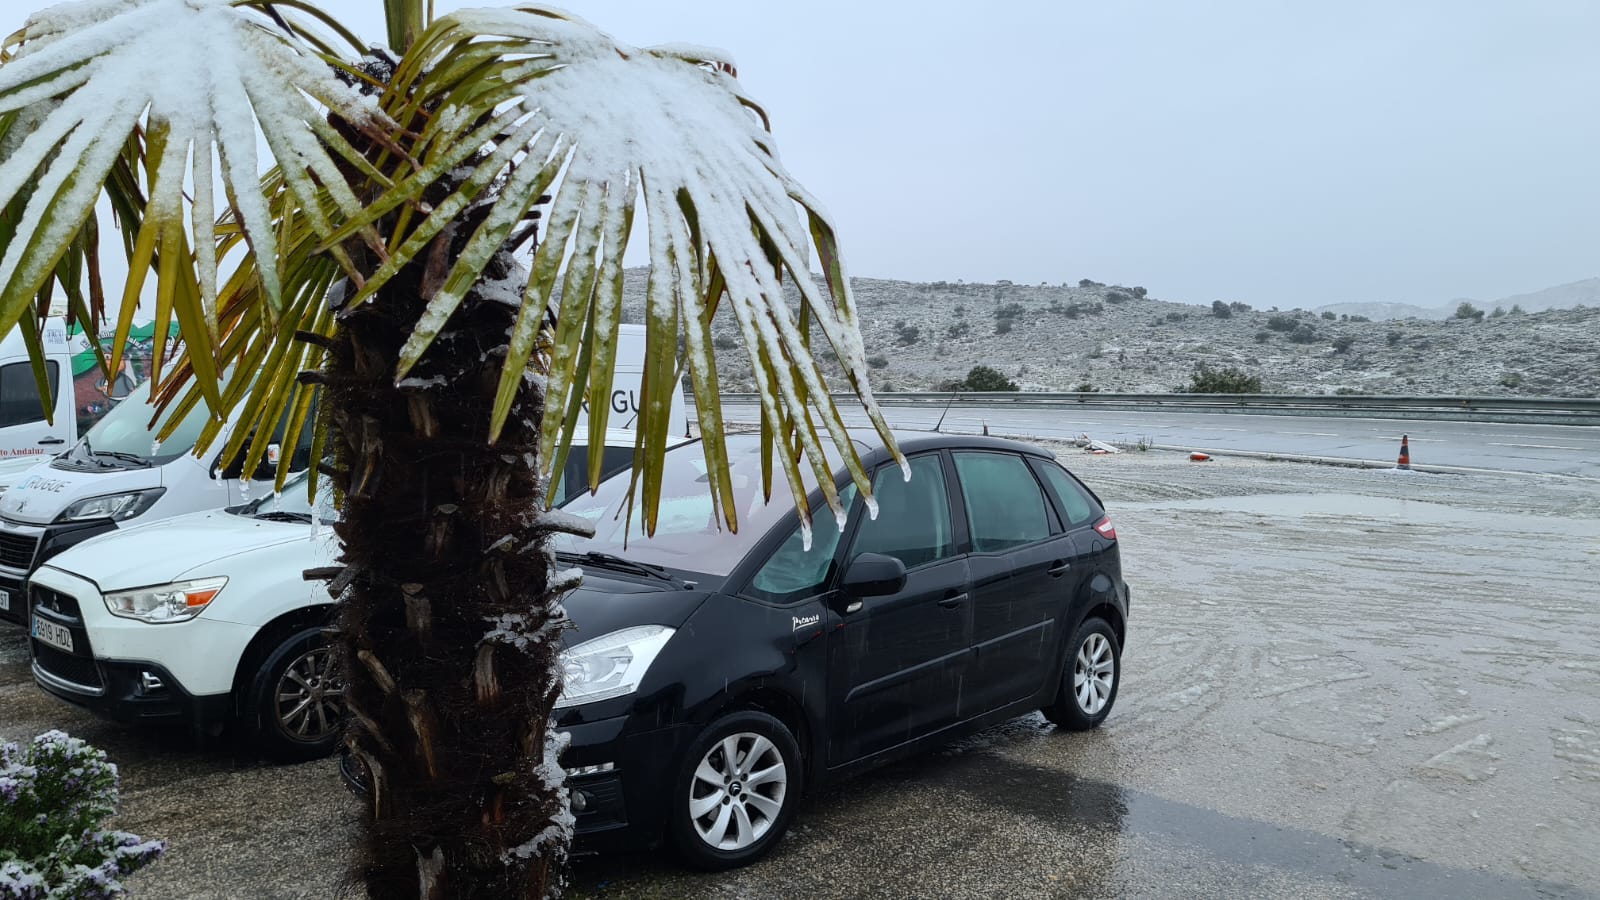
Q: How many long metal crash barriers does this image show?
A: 1